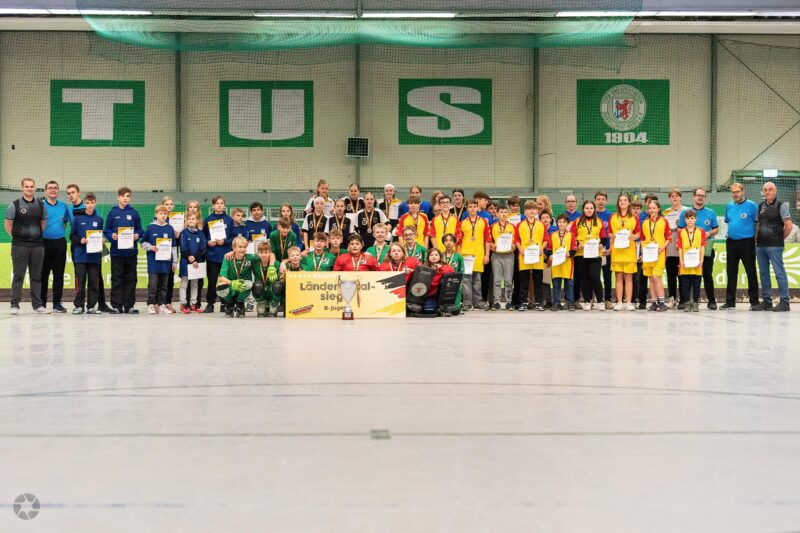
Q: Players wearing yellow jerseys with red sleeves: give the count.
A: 10